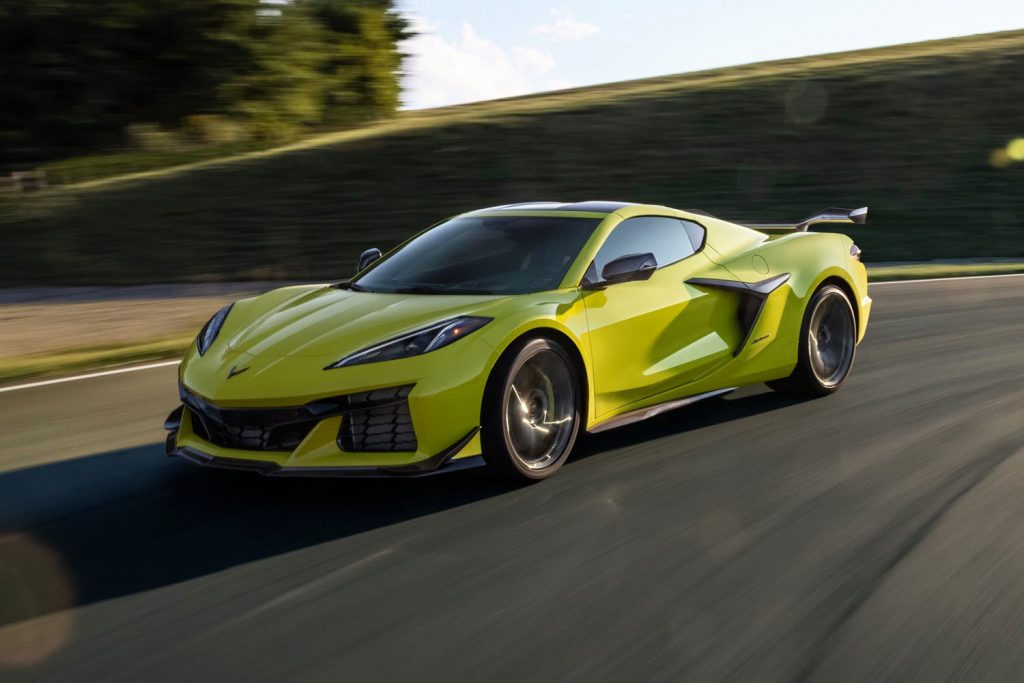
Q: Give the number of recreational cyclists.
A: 0